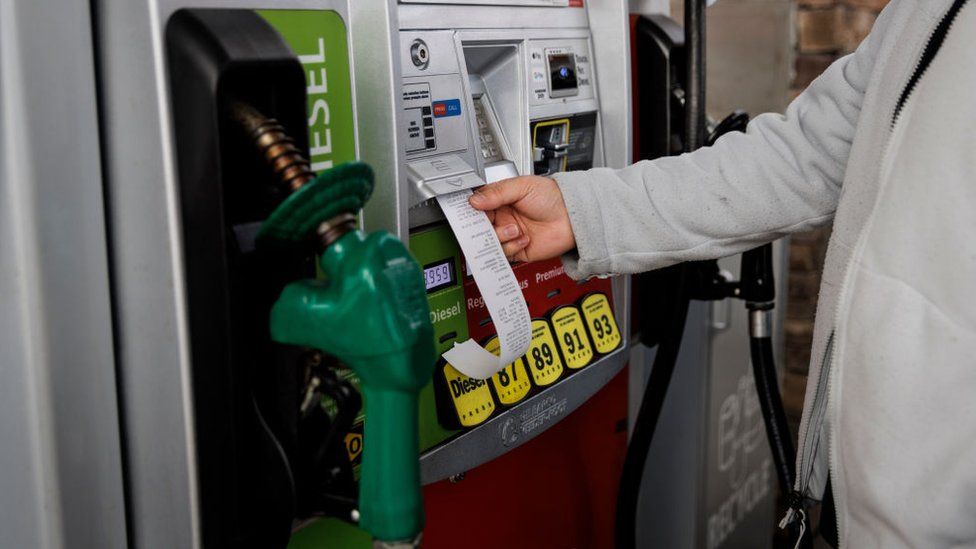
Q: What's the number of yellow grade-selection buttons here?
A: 5